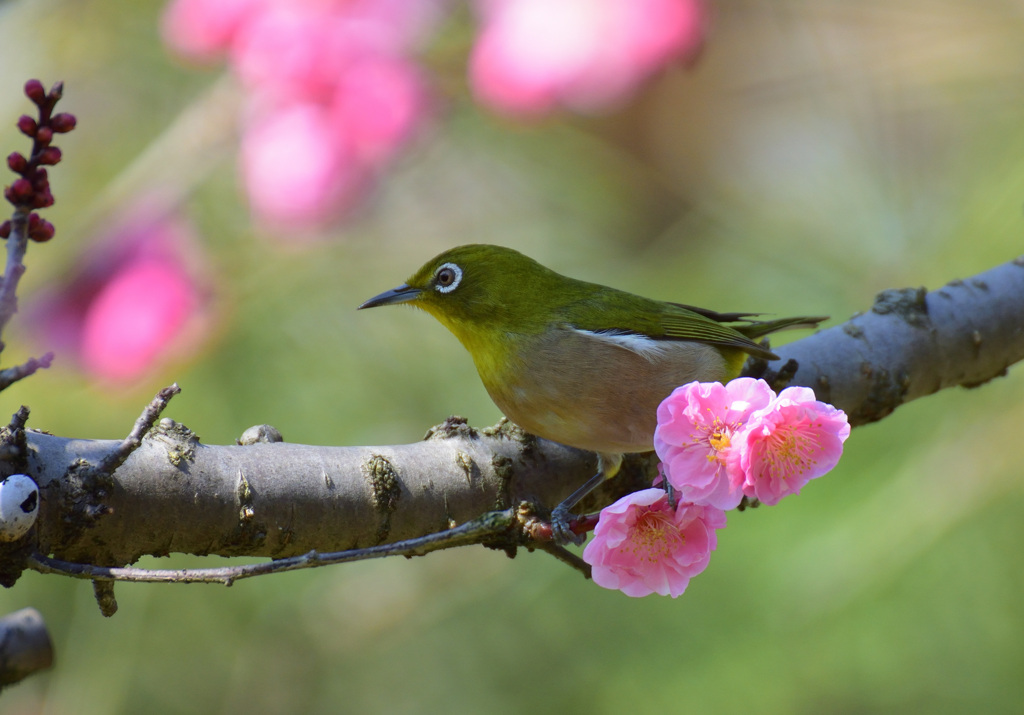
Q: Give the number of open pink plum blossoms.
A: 3